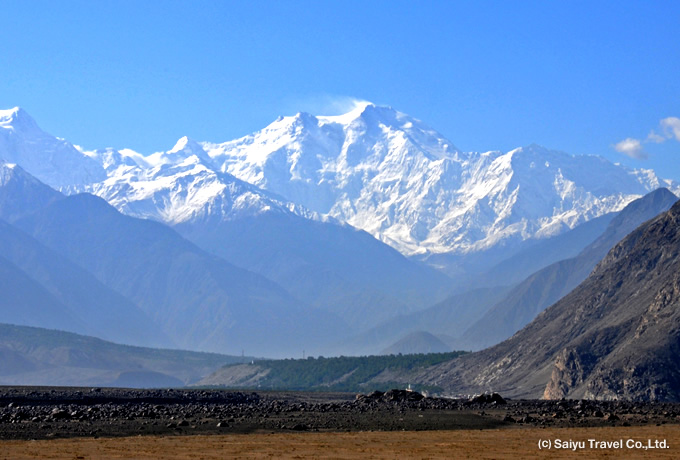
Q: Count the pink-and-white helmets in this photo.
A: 0